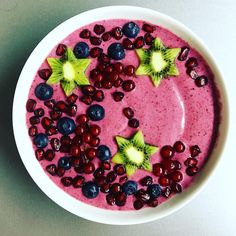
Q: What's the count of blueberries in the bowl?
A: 12